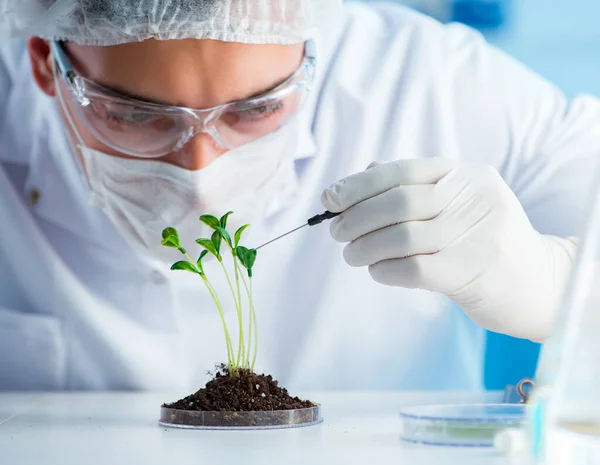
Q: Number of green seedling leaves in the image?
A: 12